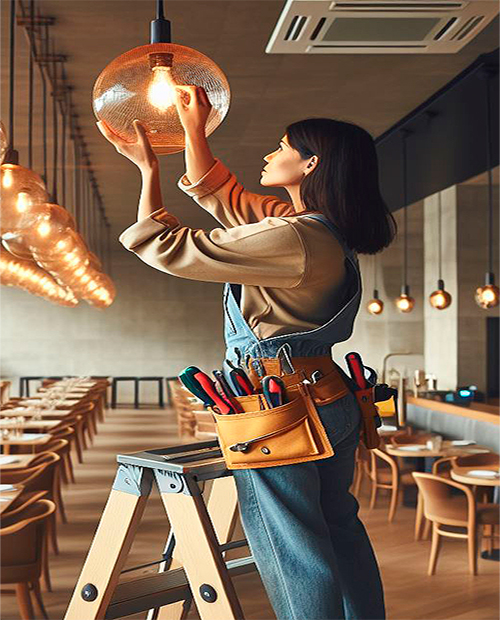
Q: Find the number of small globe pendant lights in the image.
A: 4